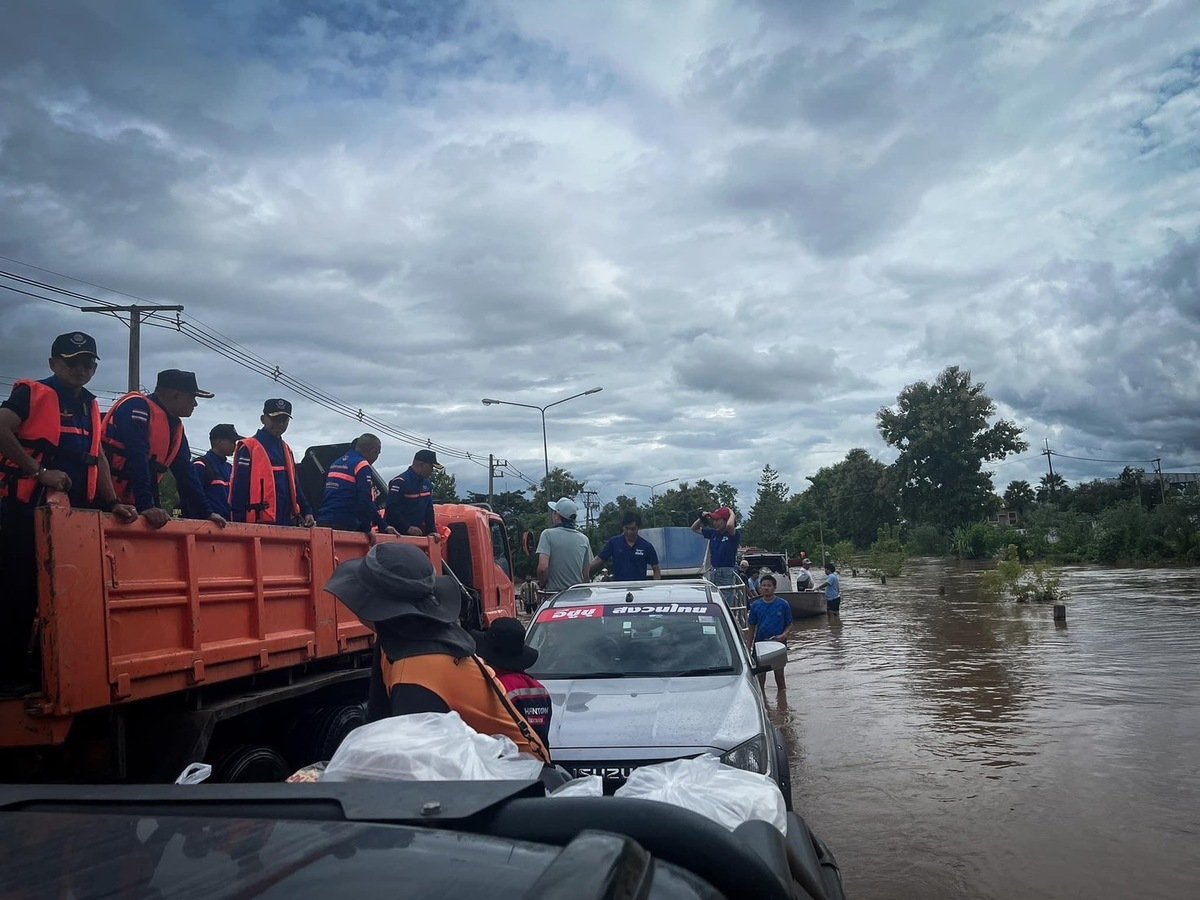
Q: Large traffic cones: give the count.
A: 0